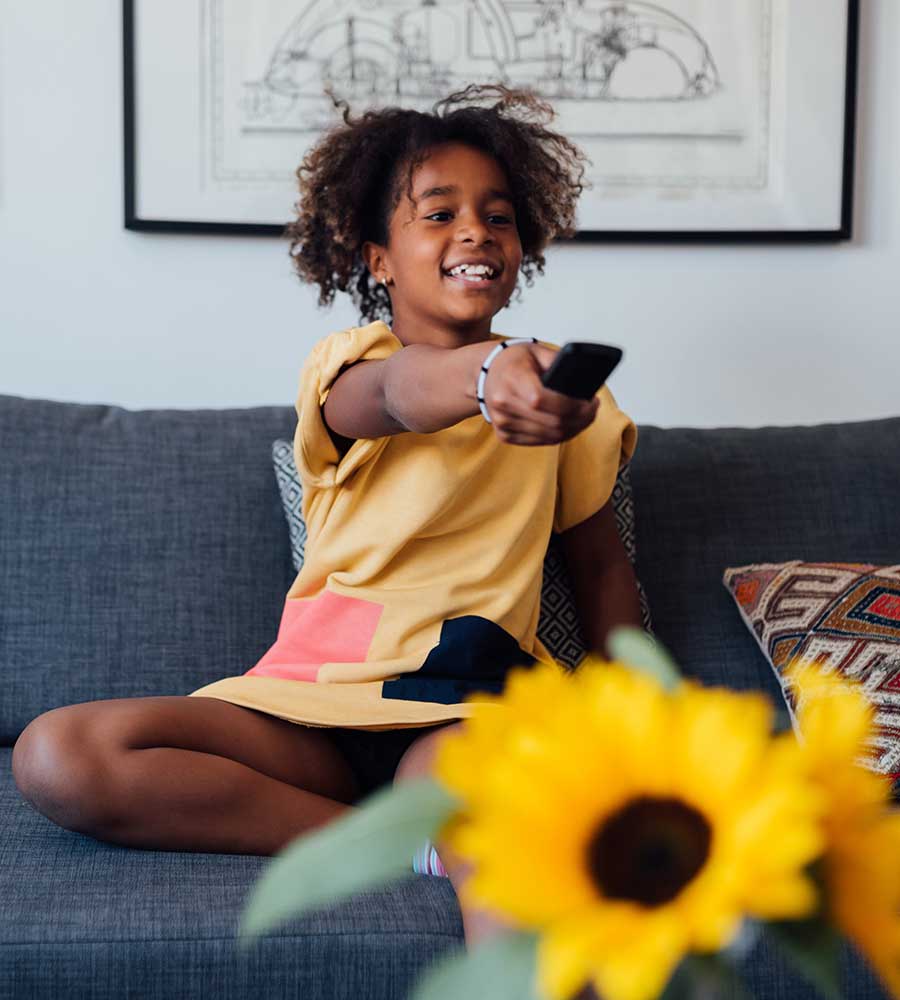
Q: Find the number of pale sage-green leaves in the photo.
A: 3